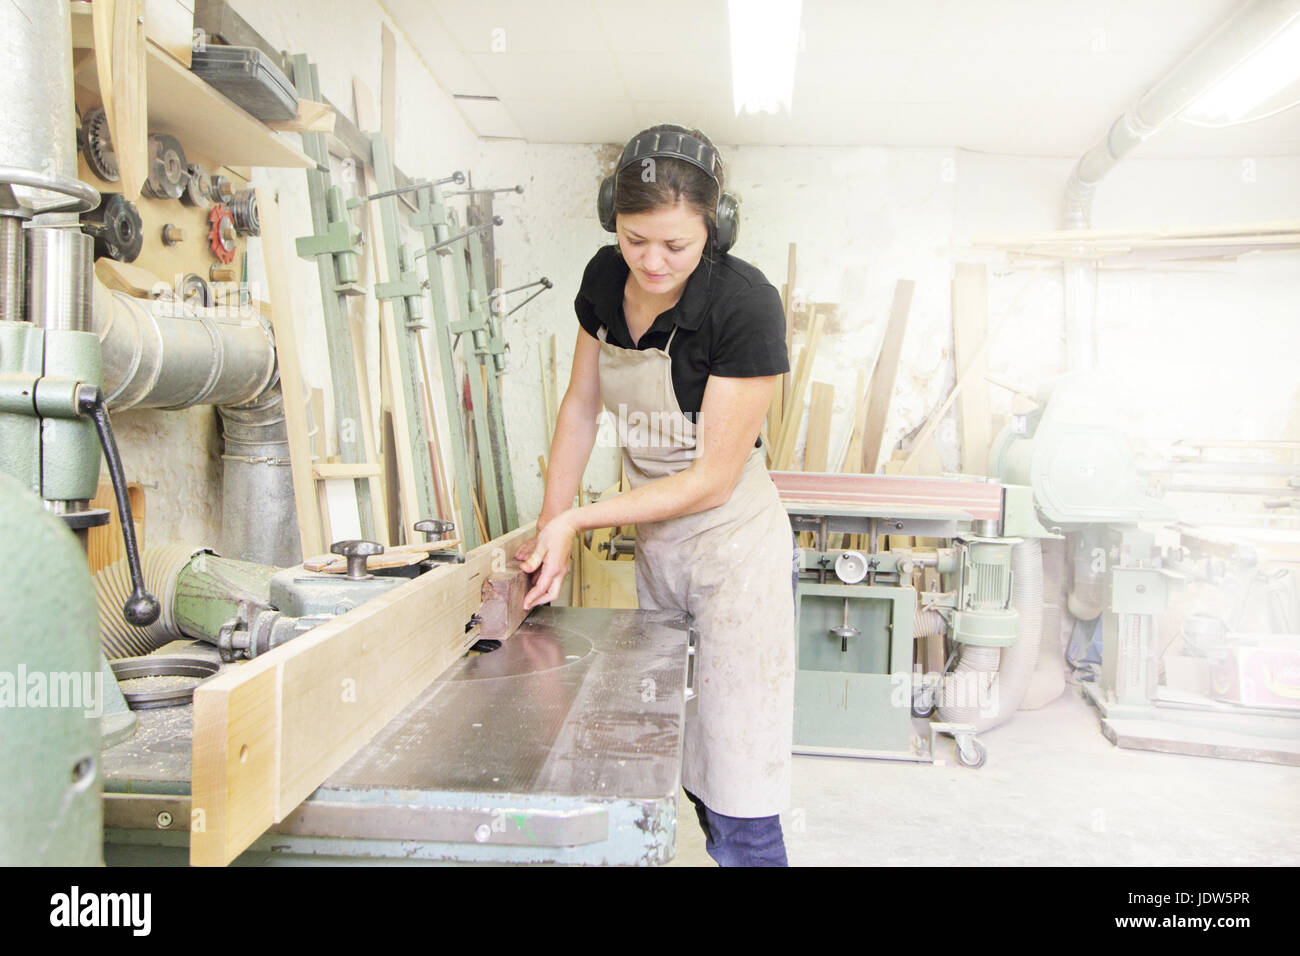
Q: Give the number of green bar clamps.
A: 5